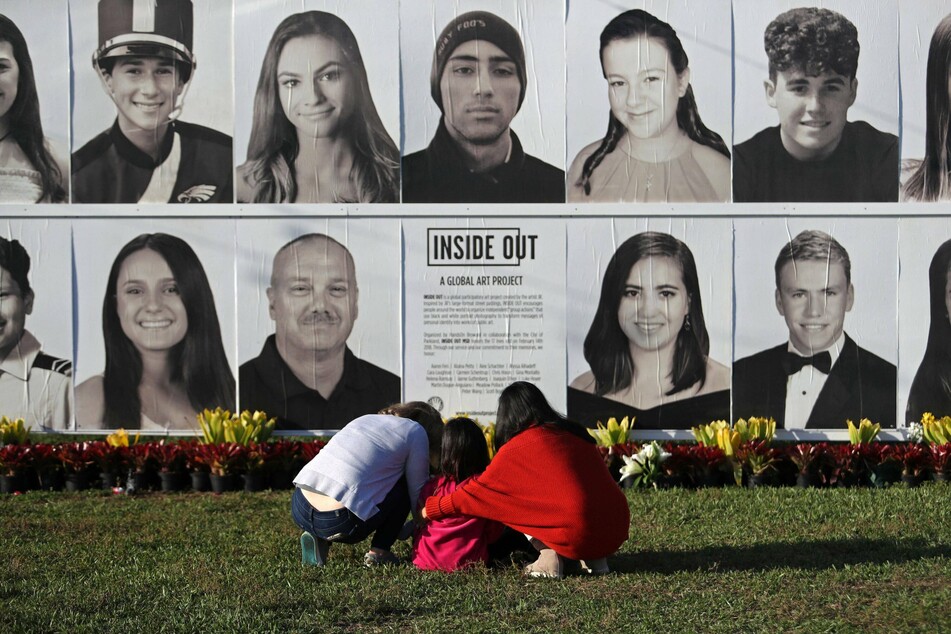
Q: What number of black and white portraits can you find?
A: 13